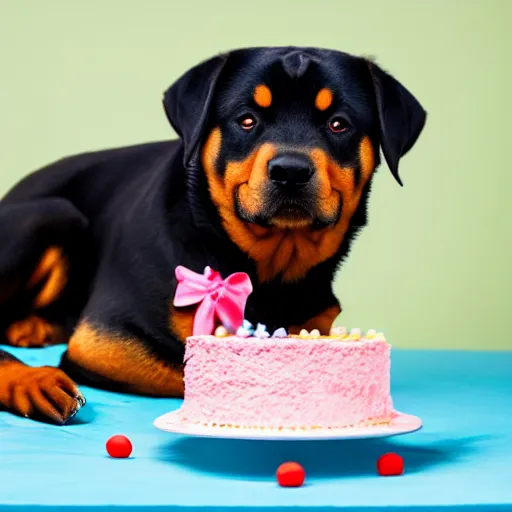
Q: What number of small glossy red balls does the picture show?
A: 3